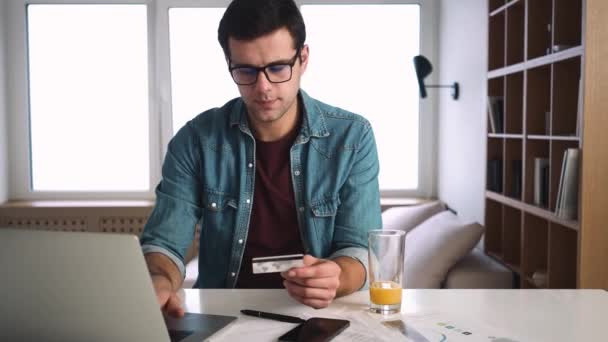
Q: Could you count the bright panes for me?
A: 3